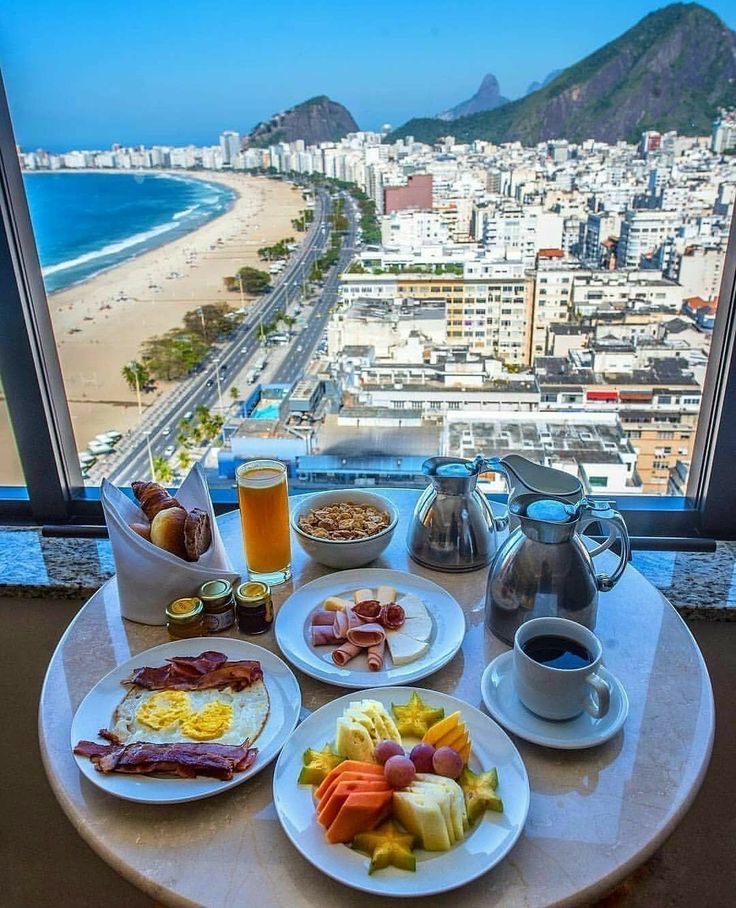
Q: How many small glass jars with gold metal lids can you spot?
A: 3